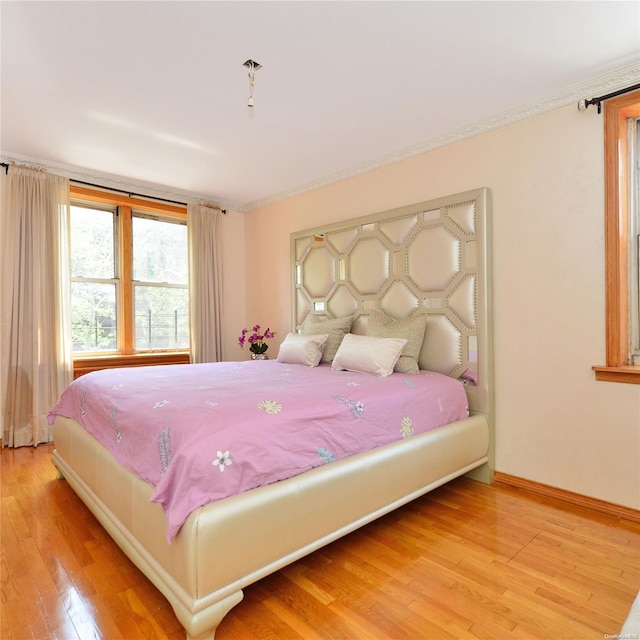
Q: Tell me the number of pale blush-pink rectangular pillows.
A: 2